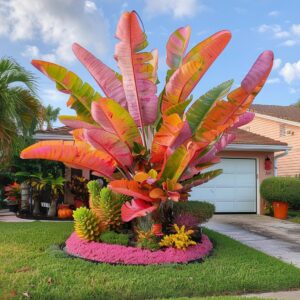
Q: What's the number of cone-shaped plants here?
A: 3